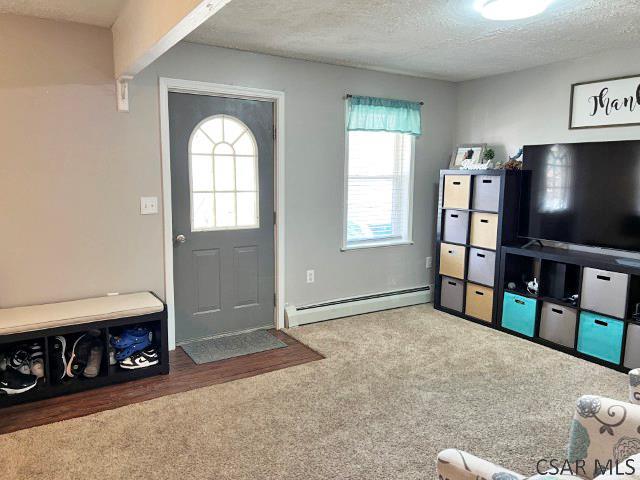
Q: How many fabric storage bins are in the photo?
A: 13